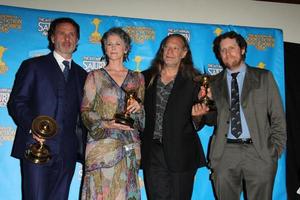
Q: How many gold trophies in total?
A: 3